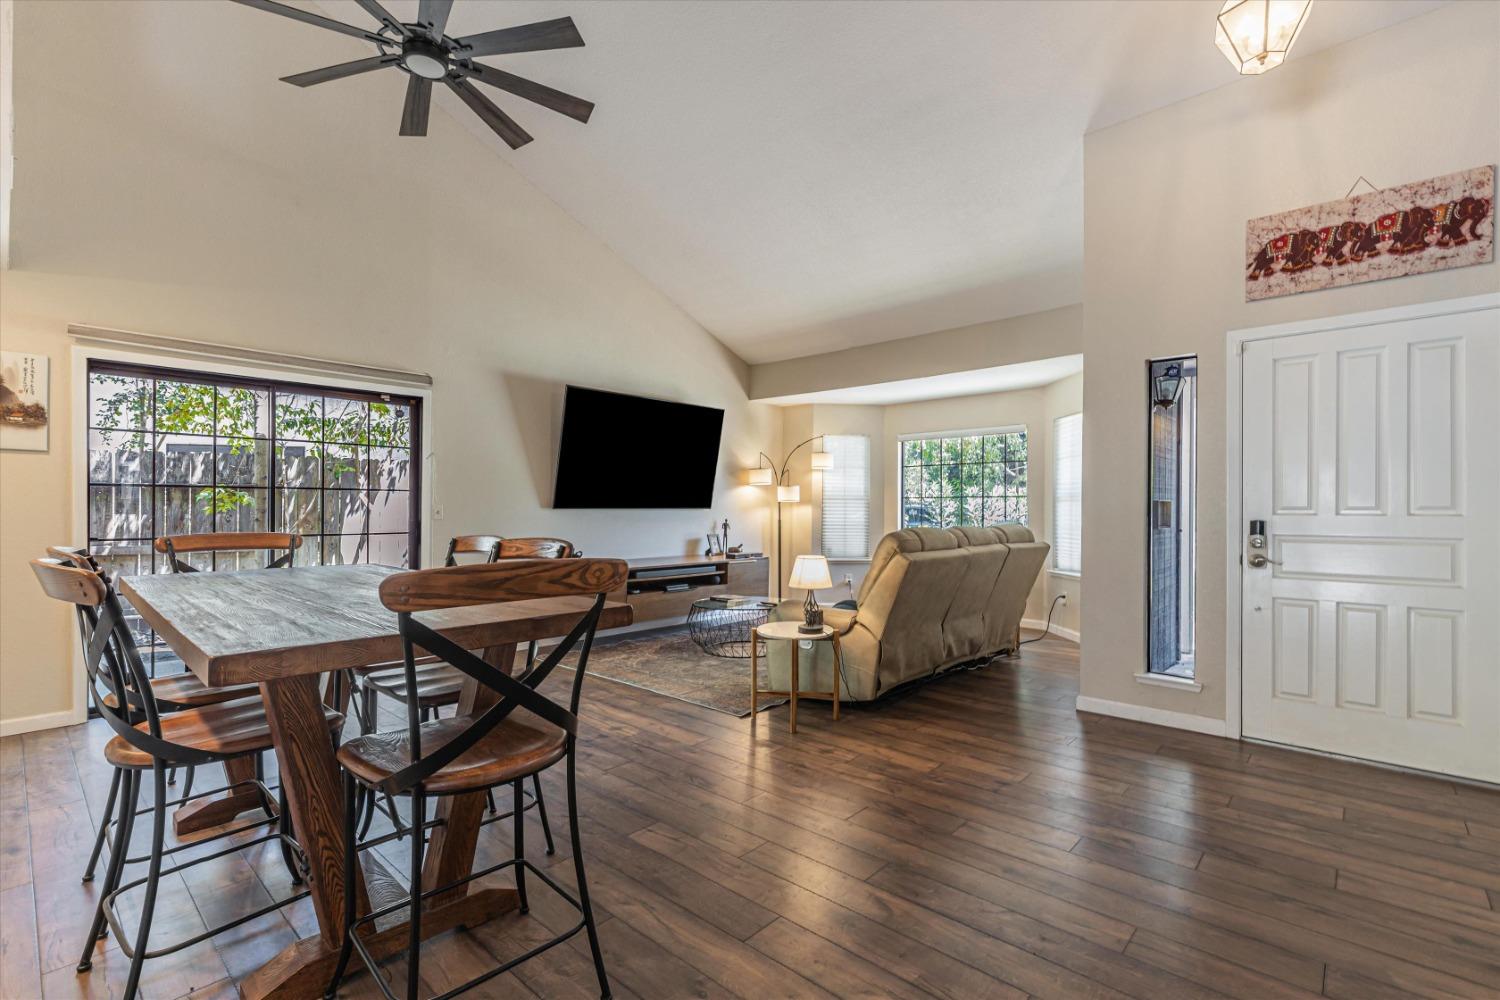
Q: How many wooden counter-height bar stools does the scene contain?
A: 6